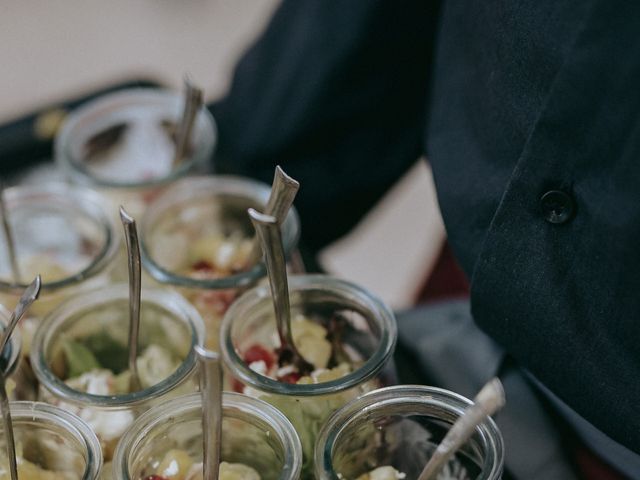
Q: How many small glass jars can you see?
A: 9